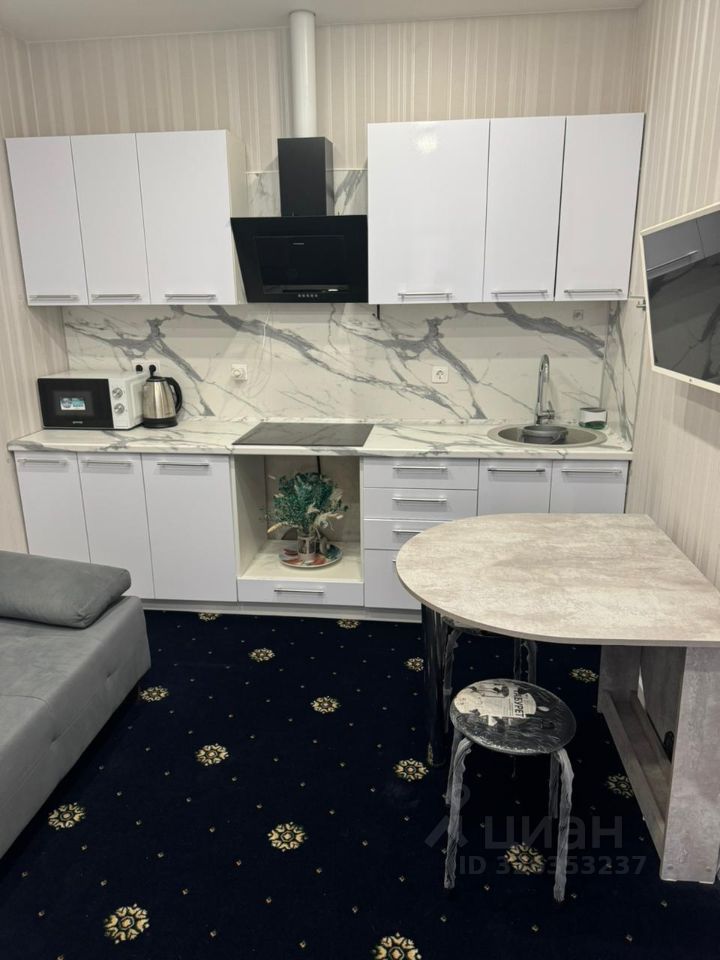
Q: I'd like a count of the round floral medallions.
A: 15